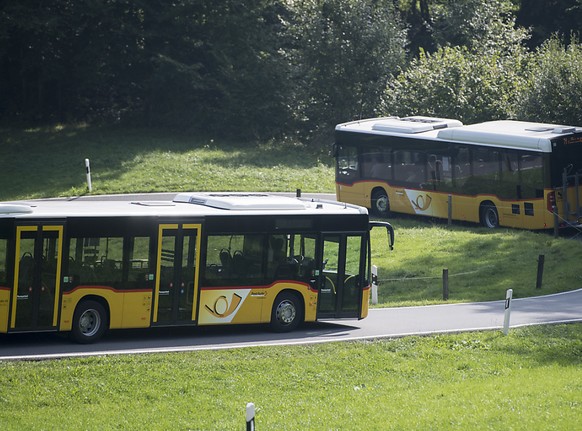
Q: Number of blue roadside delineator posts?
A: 0